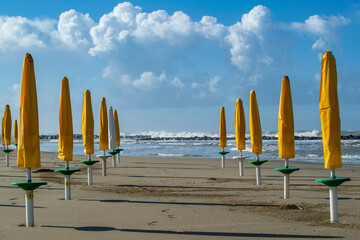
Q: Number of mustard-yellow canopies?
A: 13